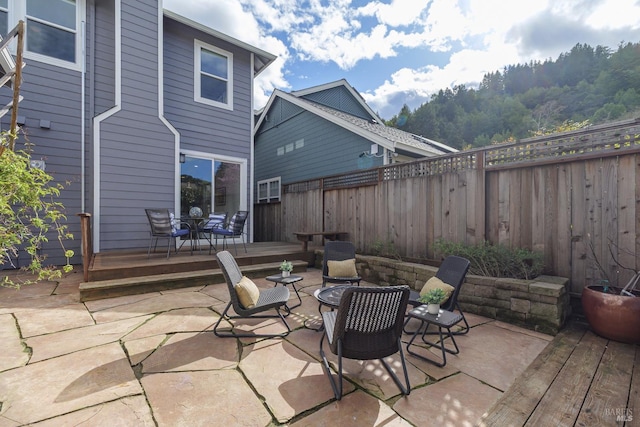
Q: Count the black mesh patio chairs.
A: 4